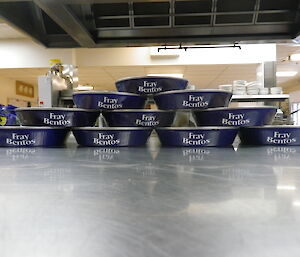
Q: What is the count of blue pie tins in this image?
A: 10